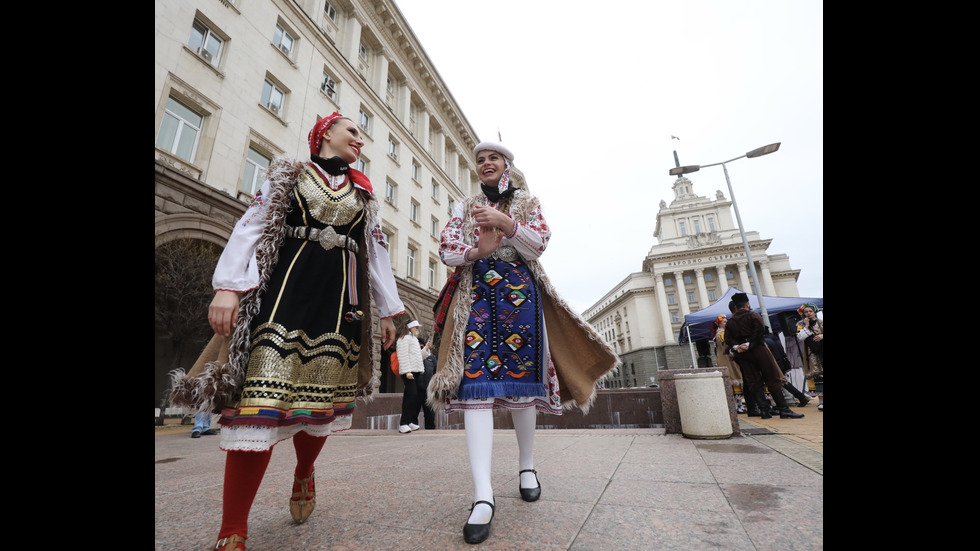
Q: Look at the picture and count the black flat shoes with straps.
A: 2